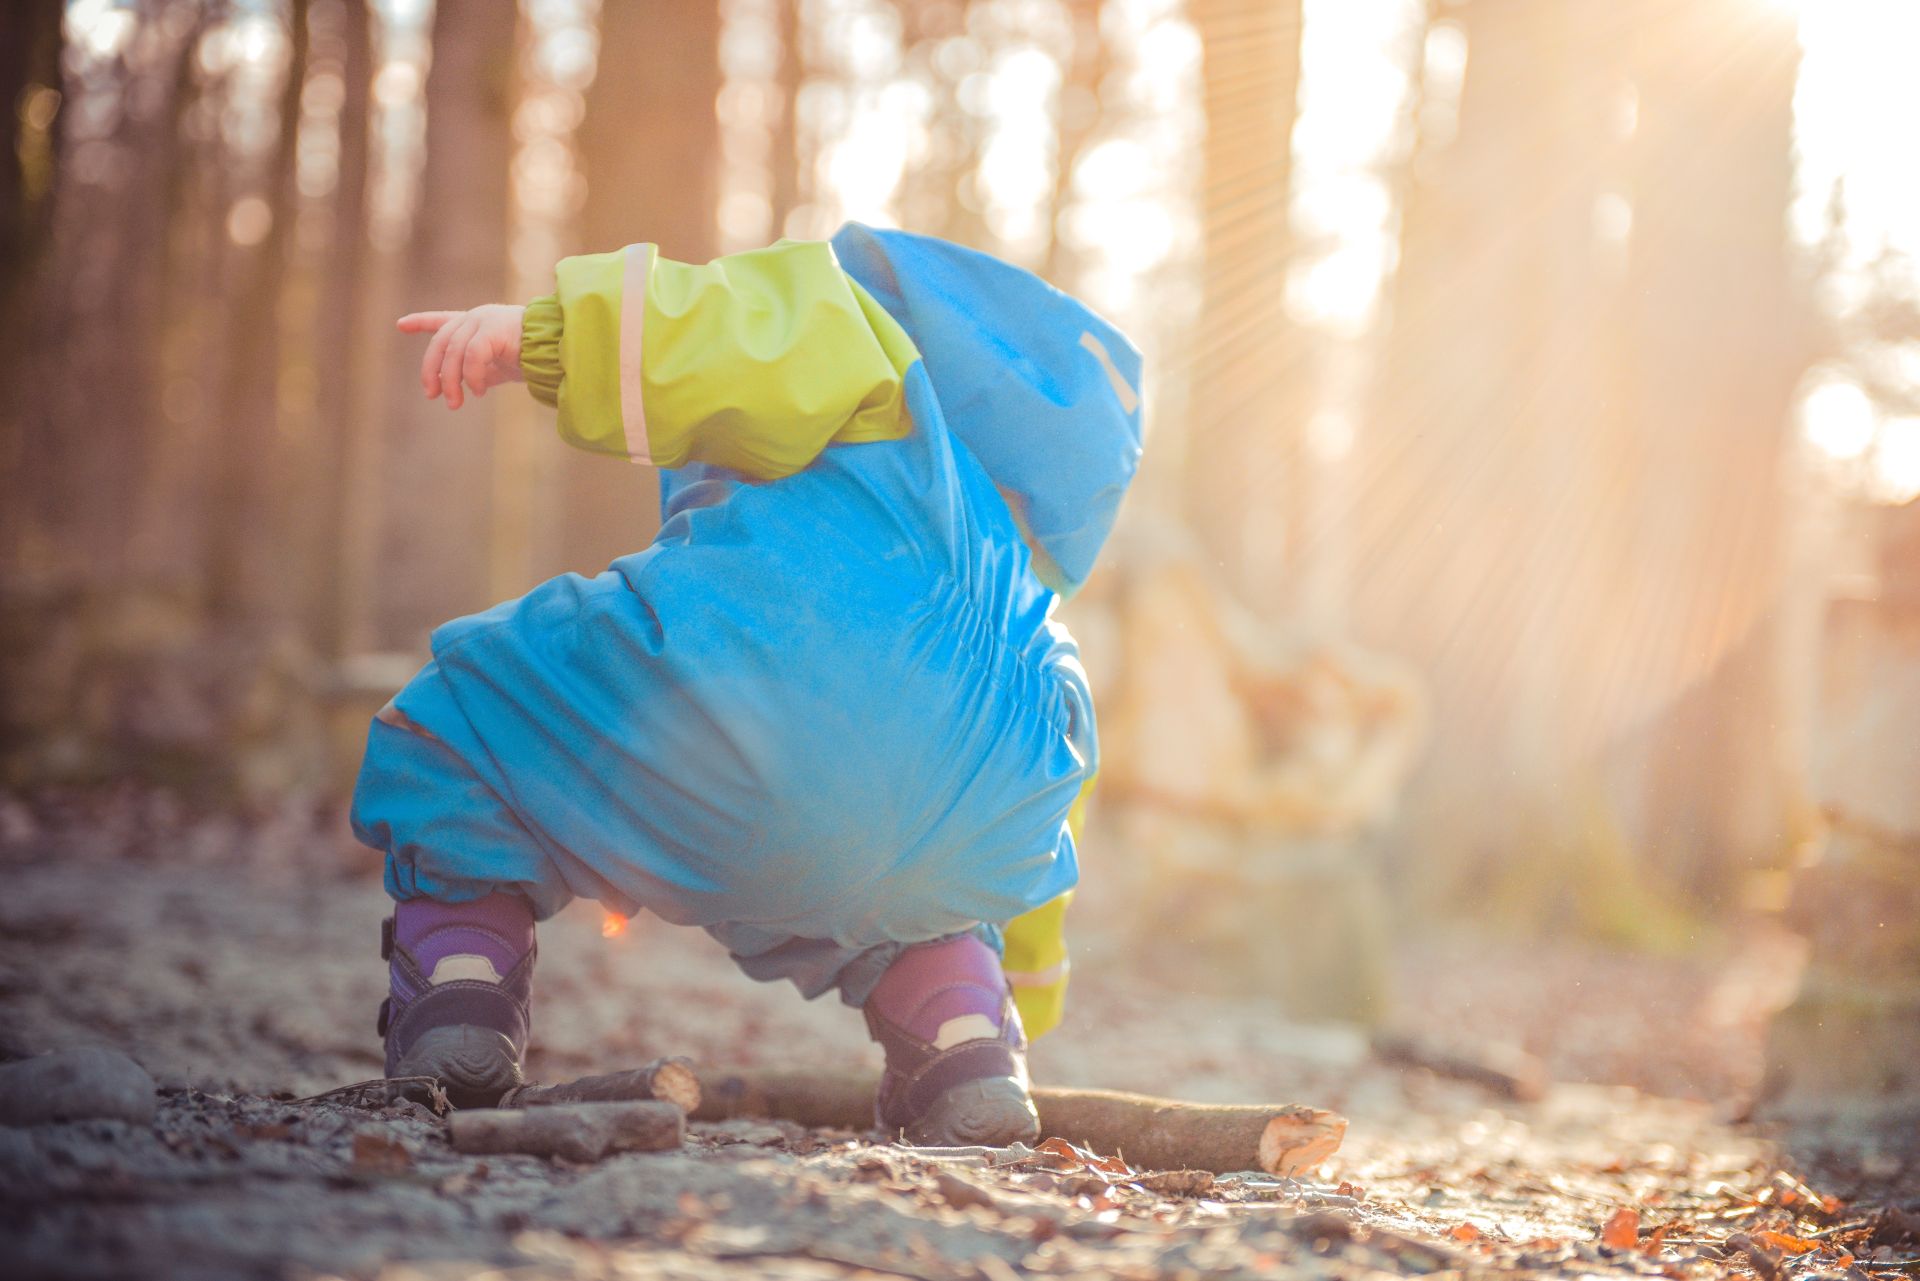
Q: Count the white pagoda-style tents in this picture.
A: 0